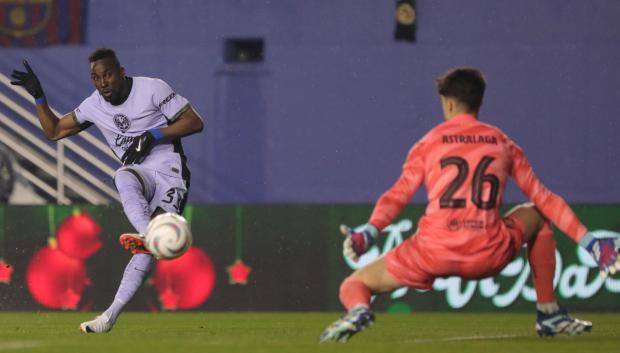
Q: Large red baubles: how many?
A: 3